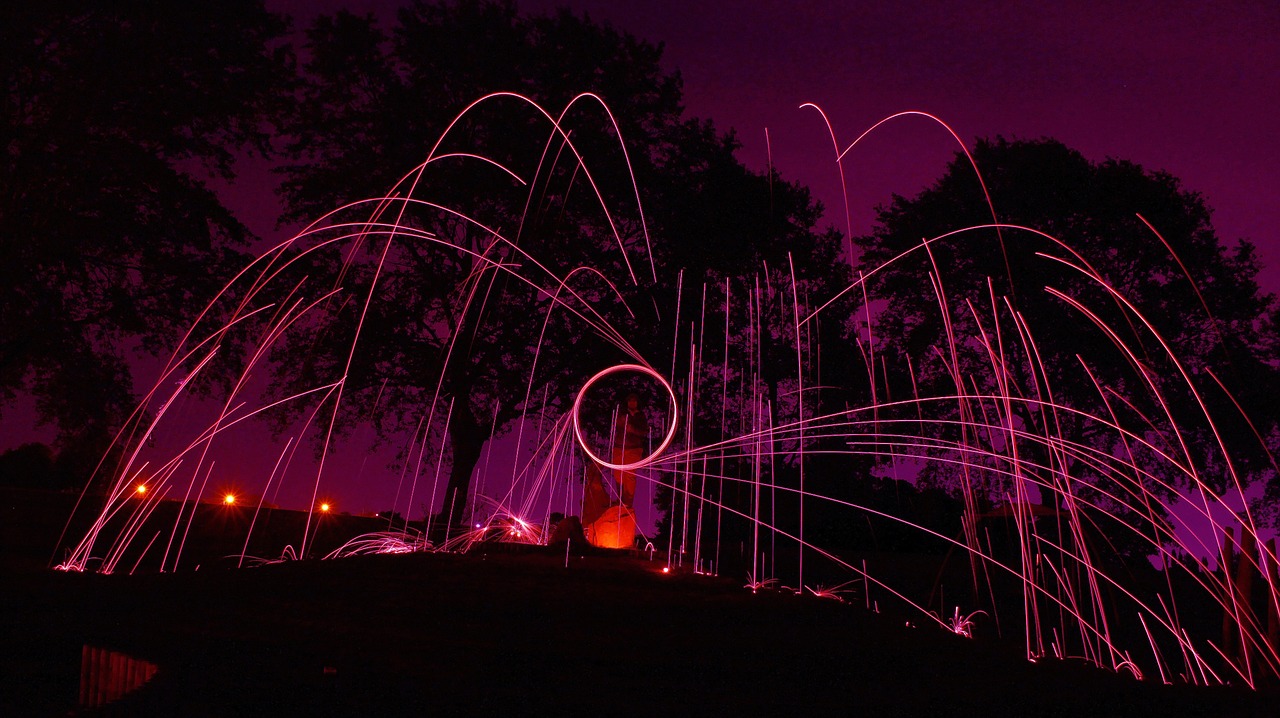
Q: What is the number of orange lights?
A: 3